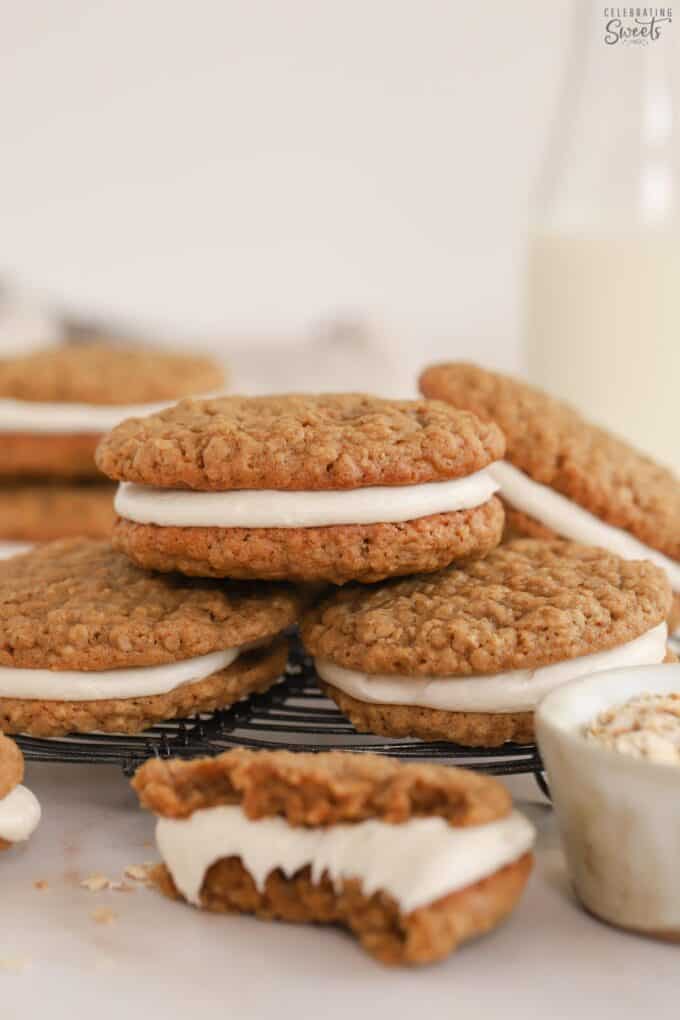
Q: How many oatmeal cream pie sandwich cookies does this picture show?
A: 8